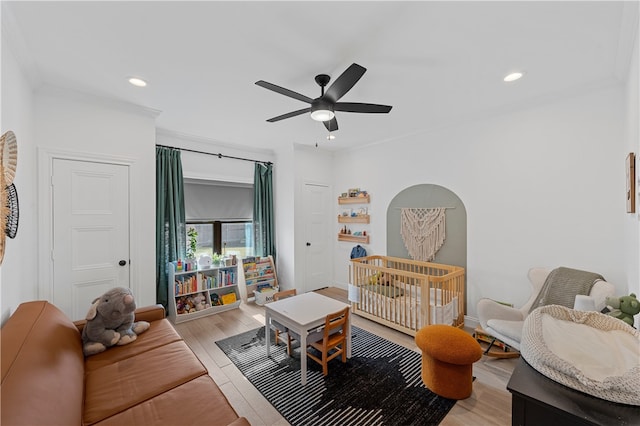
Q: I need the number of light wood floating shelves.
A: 3